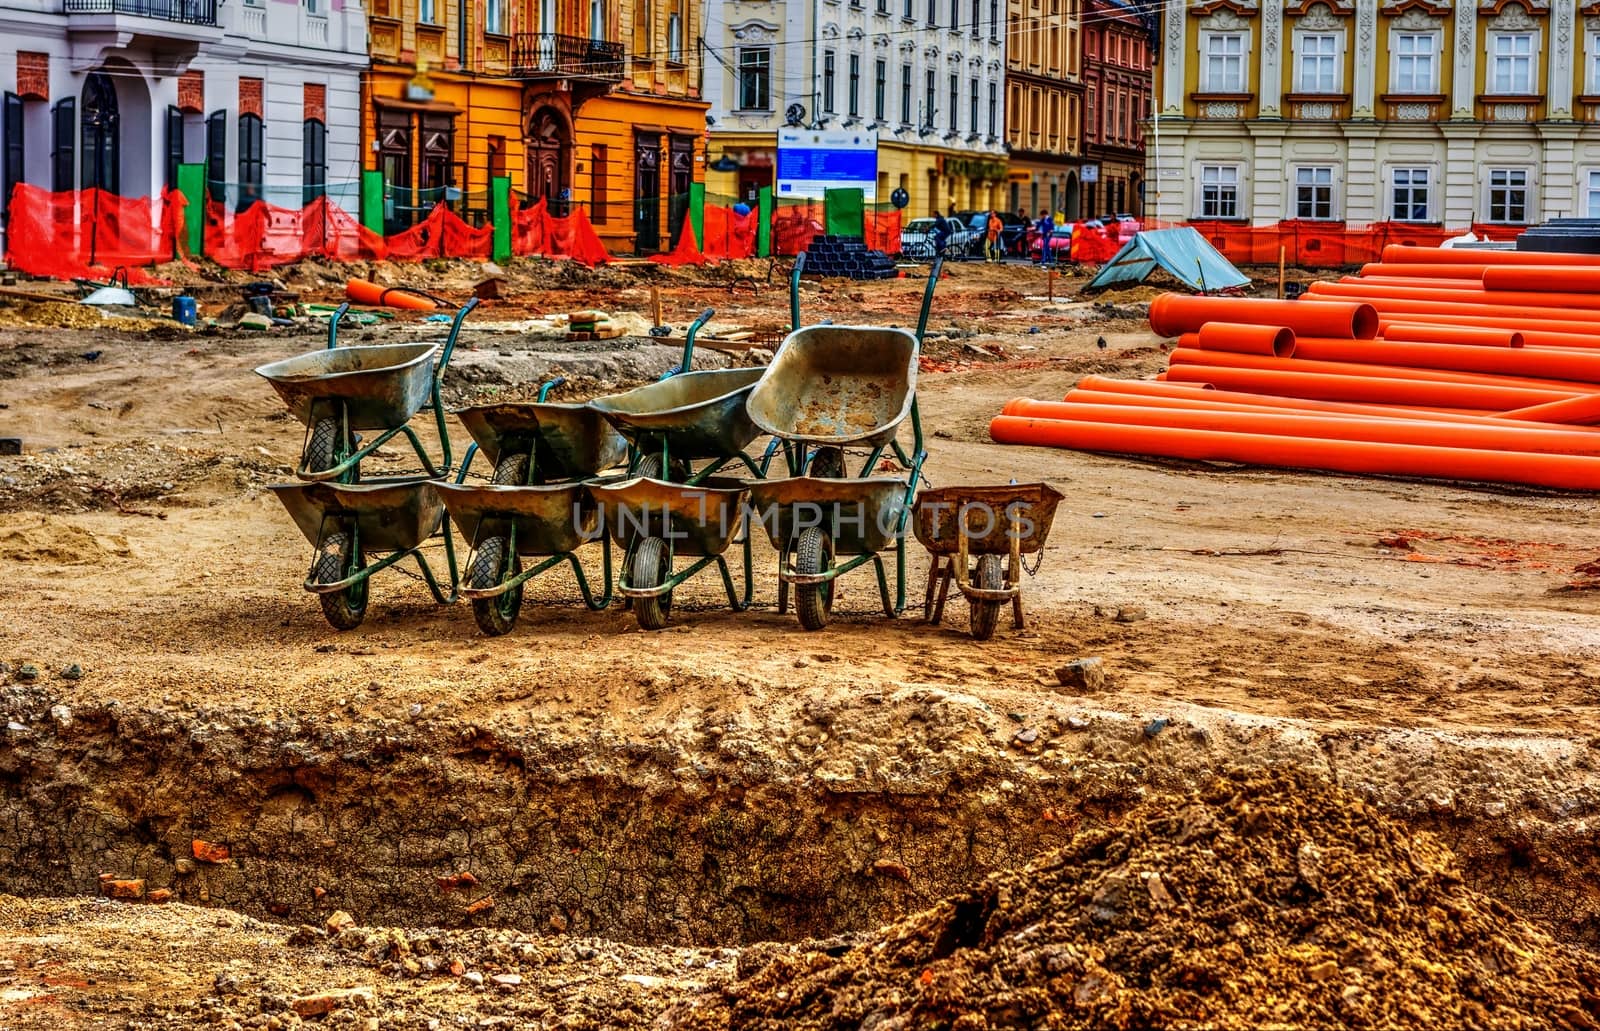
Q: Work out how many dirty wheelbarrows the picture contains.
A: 9